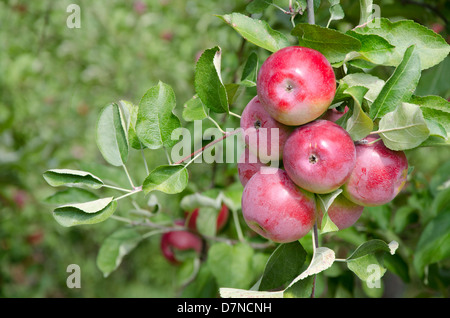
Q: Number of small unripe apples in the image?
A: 0